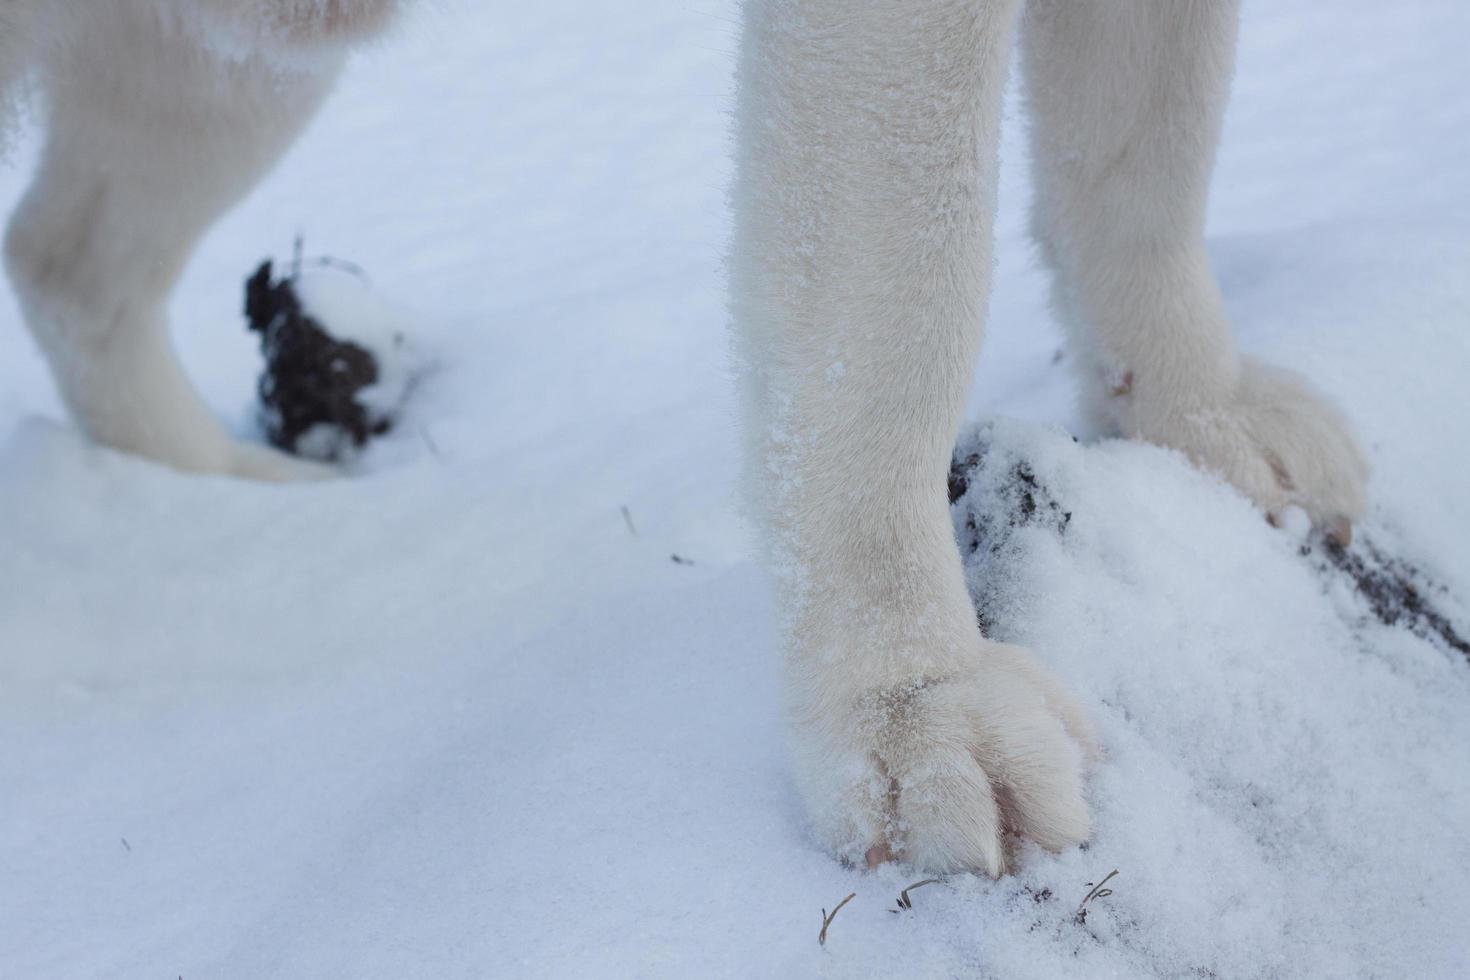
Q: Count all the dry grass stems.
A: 3